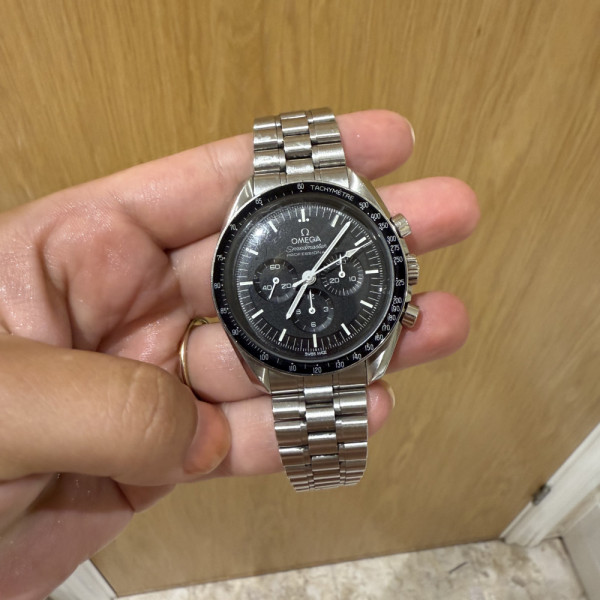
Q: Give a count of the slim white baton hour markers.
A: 12